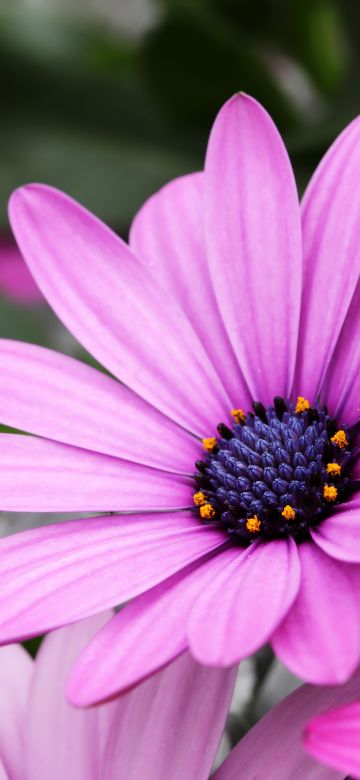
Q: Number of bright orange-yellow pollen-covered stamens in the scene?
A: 10